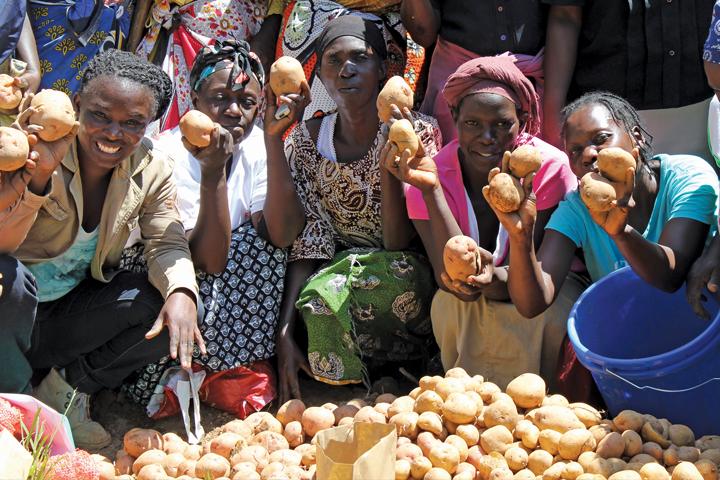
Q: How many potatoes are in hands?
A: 12